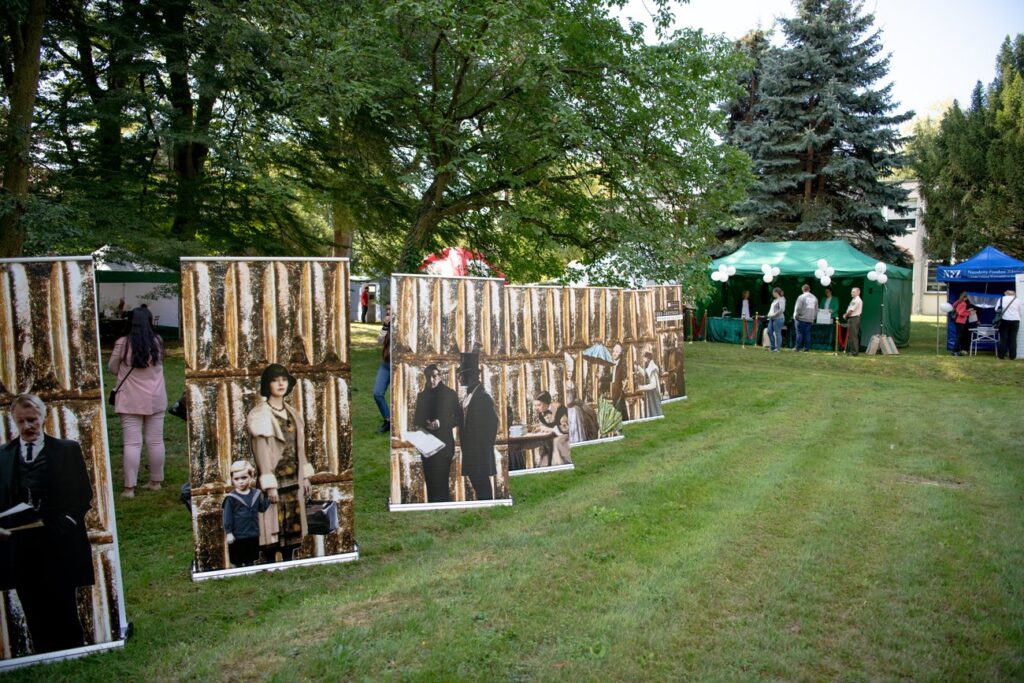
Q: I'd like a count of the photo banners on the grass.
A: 7